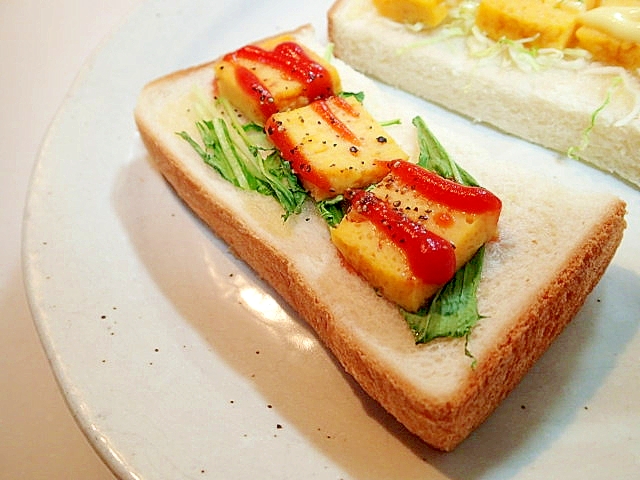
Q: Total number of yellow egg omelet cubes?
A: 6